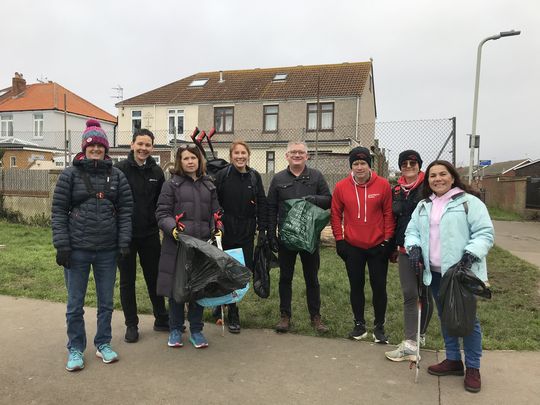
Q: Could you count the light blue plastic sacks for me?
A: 1